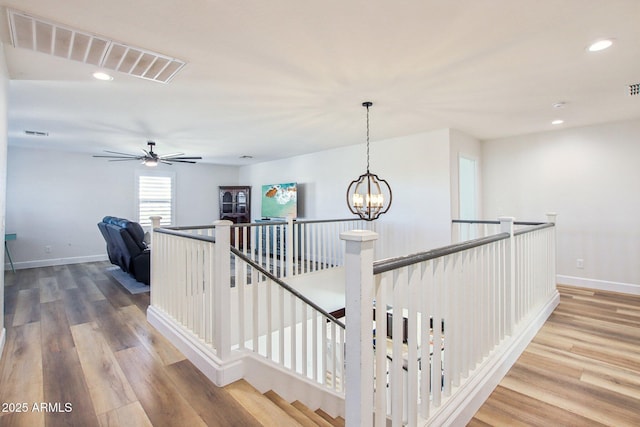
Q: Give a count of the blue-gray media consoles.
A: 1